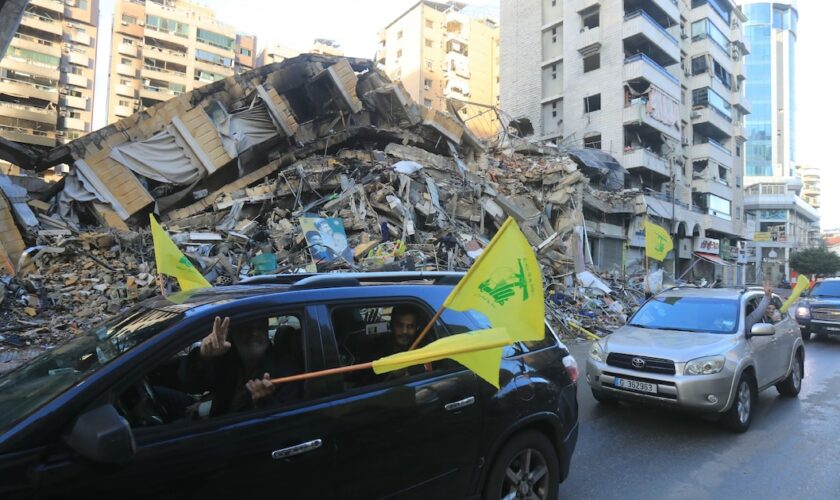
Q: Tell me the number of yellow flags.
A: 5